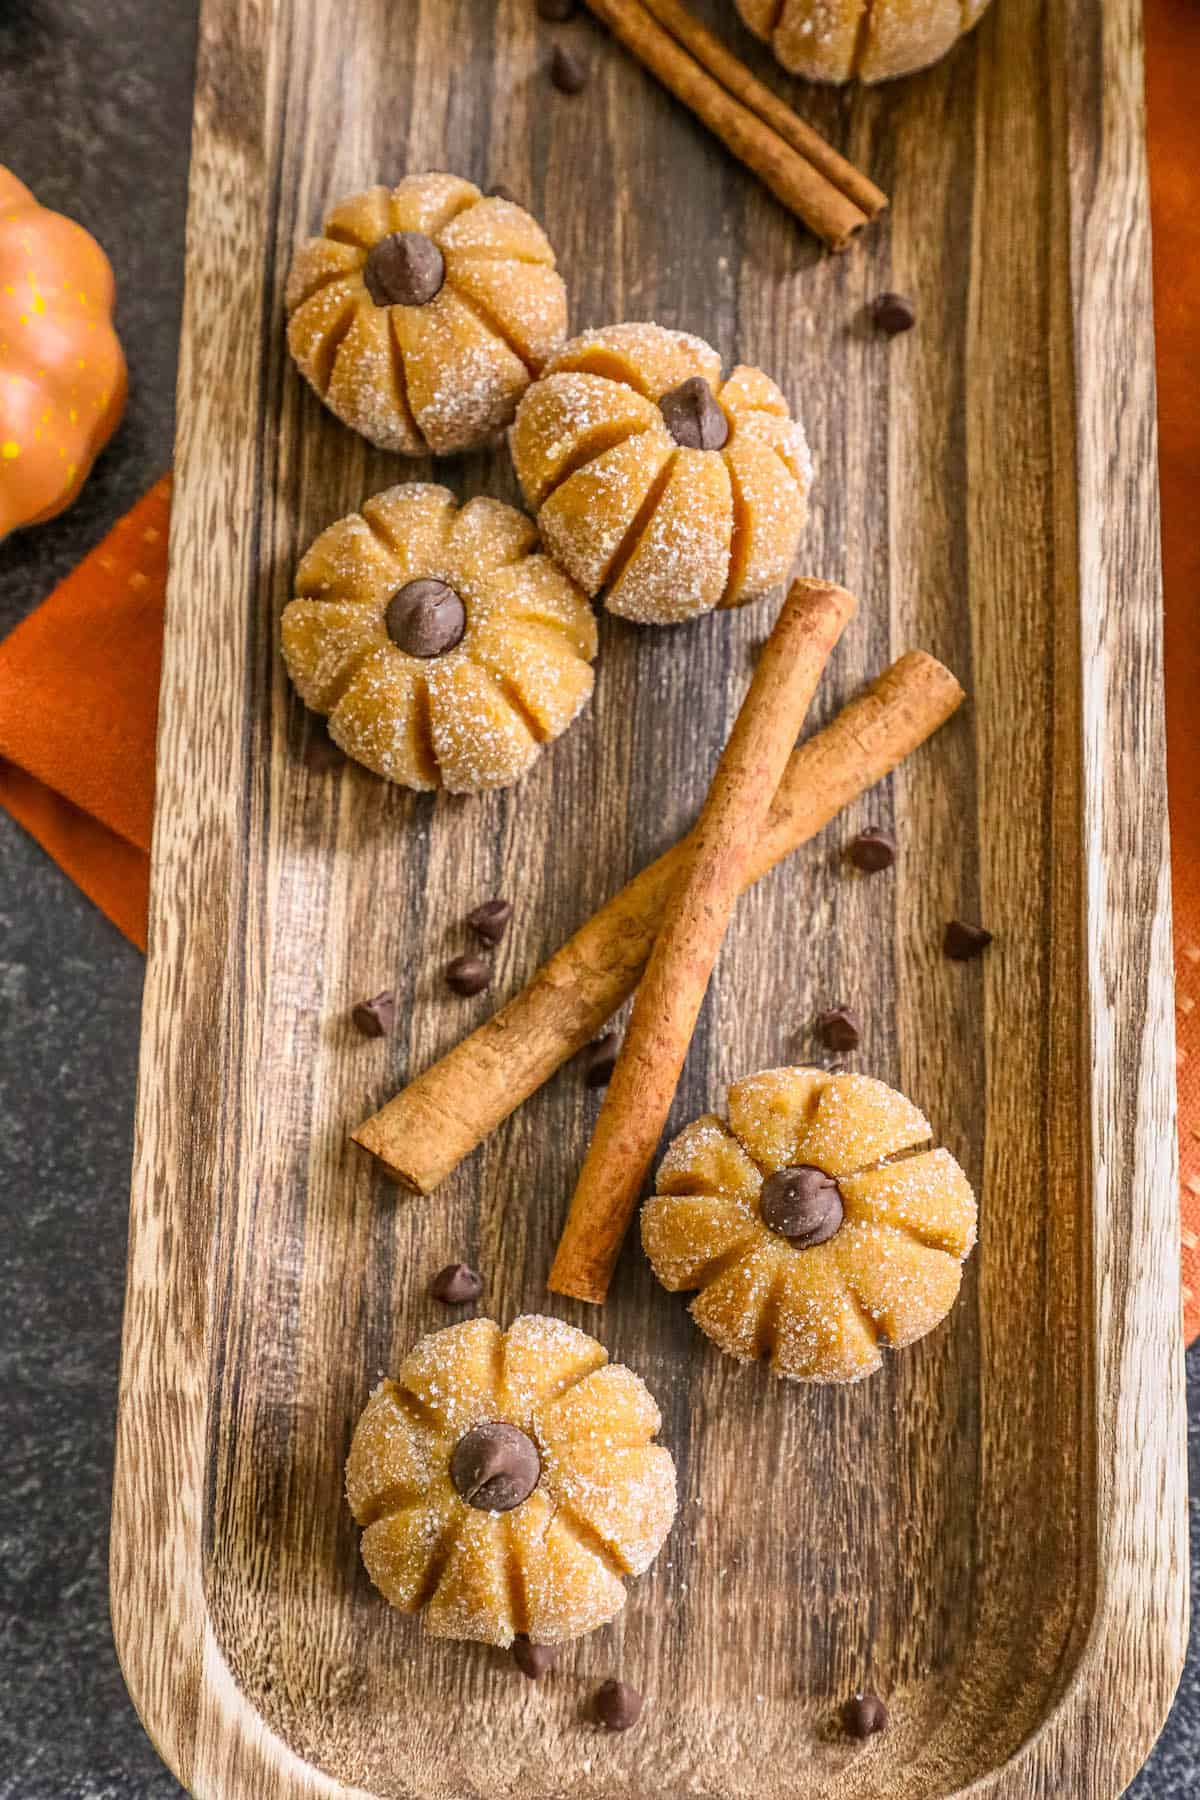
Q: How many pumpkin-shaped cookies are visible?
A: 6